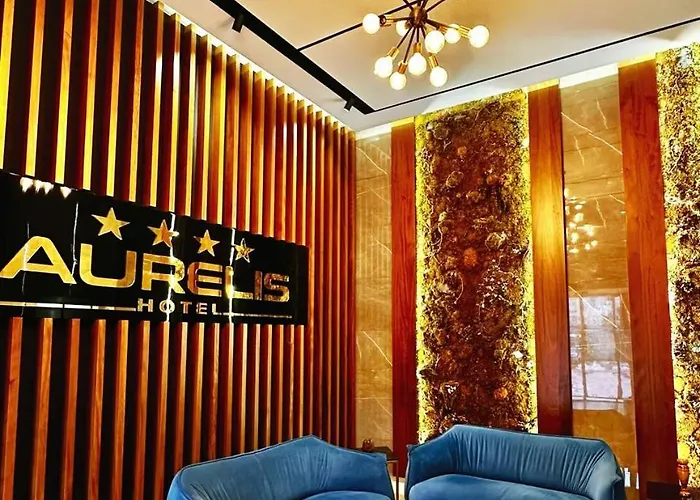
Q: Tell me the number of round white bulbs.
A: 9